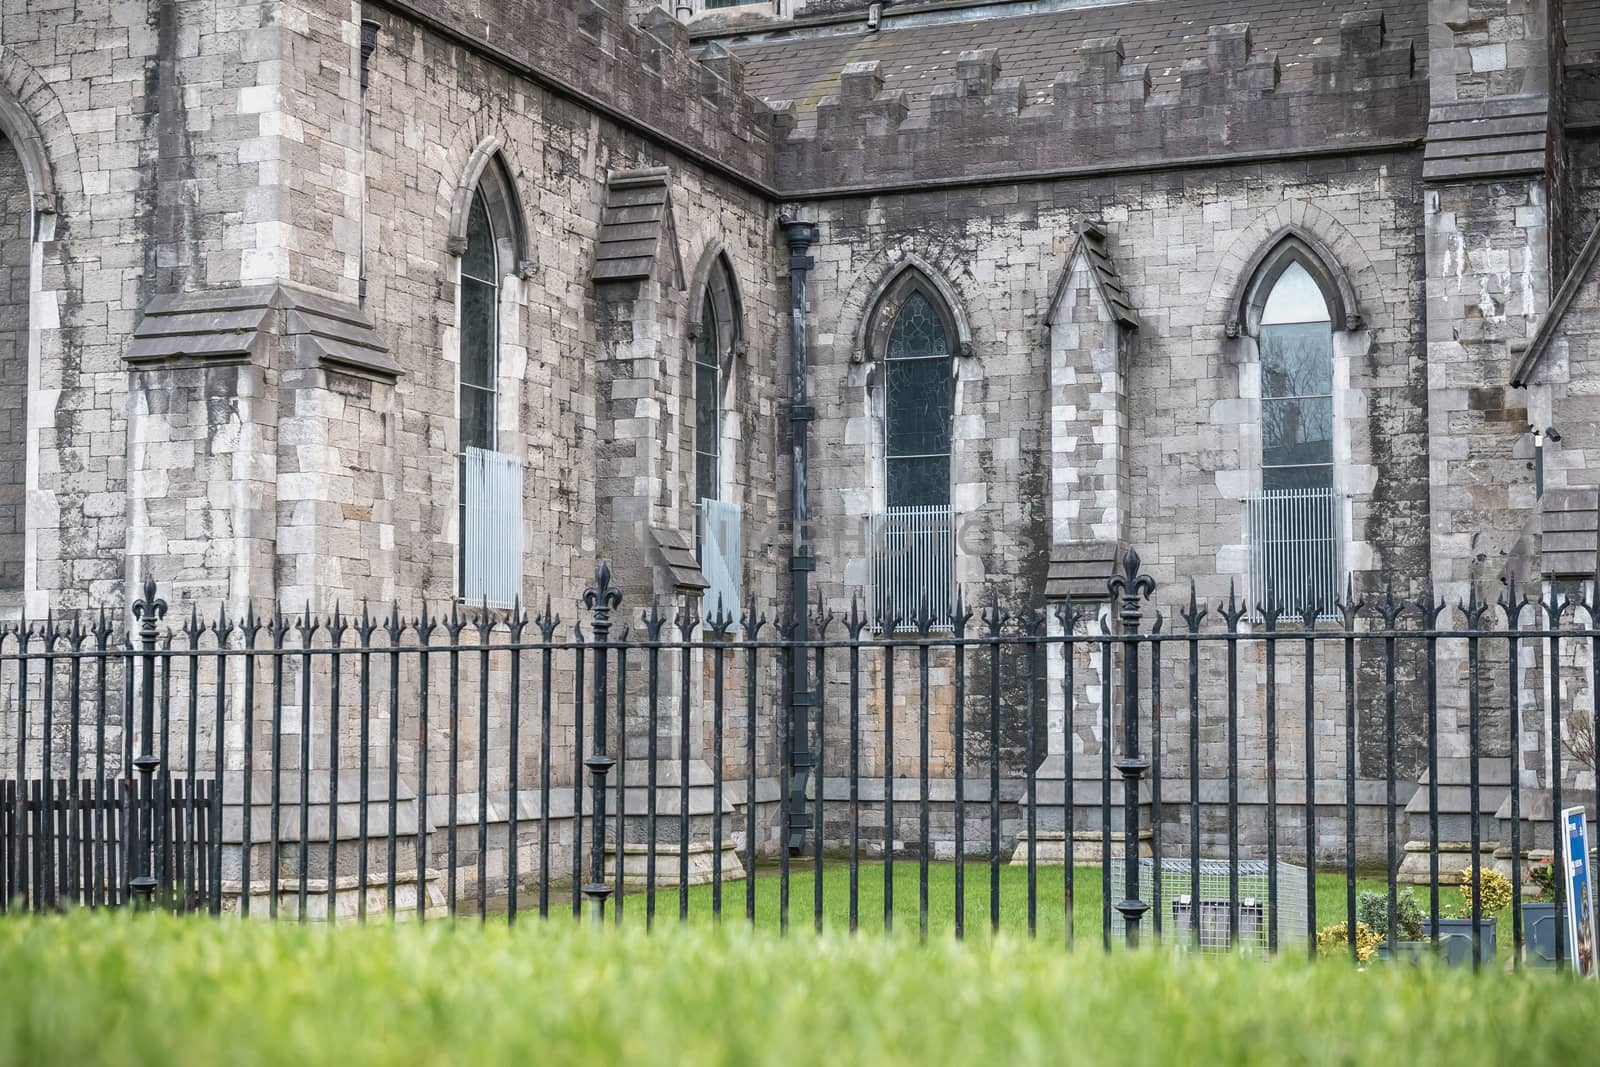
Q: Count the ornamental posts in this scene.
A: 3